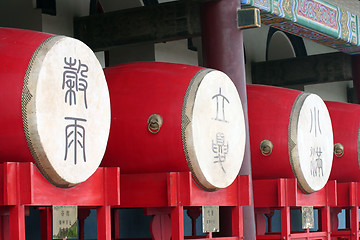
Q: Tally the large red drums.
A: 4